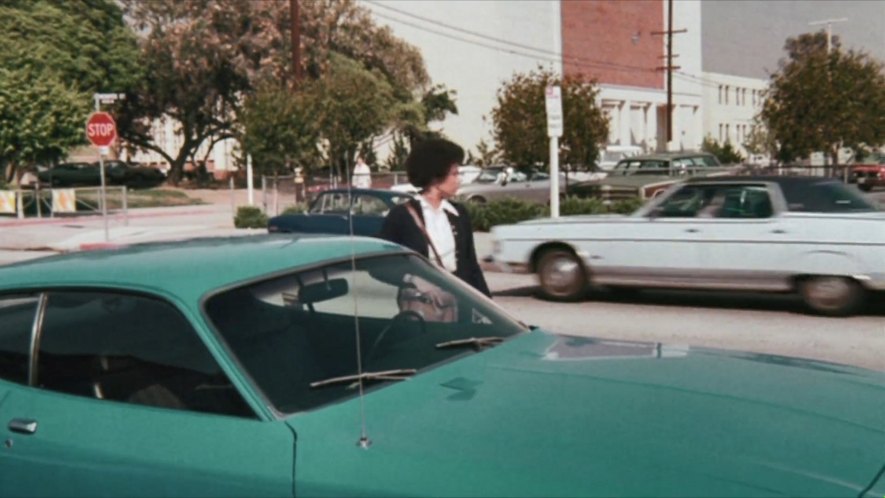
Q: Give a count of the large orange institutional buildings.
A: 1